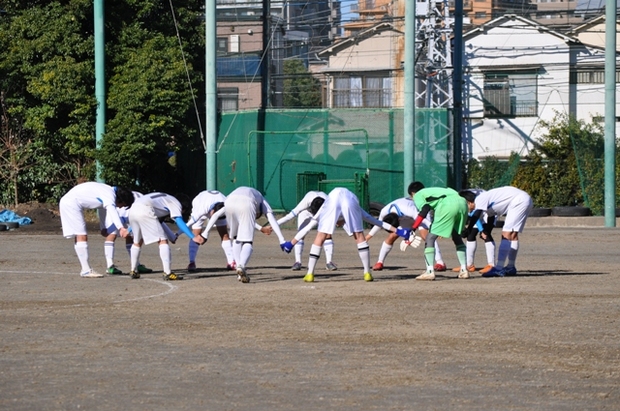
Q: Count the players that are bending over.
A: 11